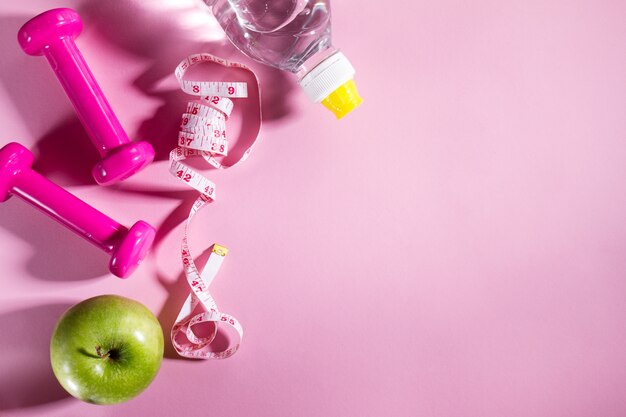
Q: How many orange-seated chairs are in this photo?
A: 0